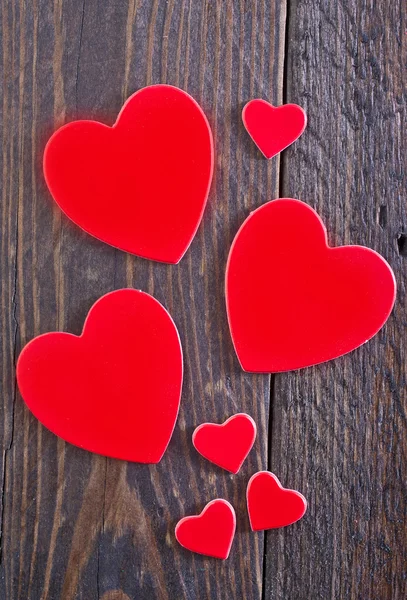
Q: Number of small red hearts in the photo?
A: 4